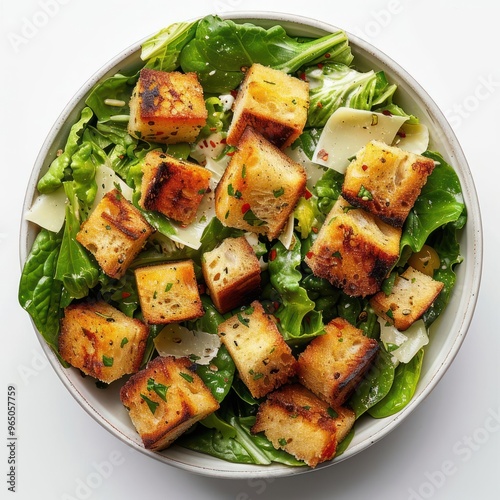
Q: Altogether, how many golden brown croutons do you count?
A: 15